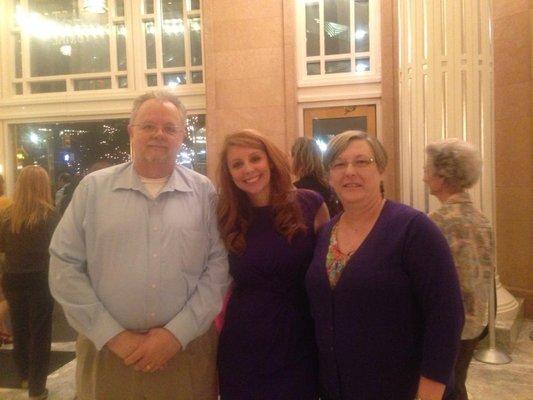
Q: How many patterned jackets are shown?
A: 1